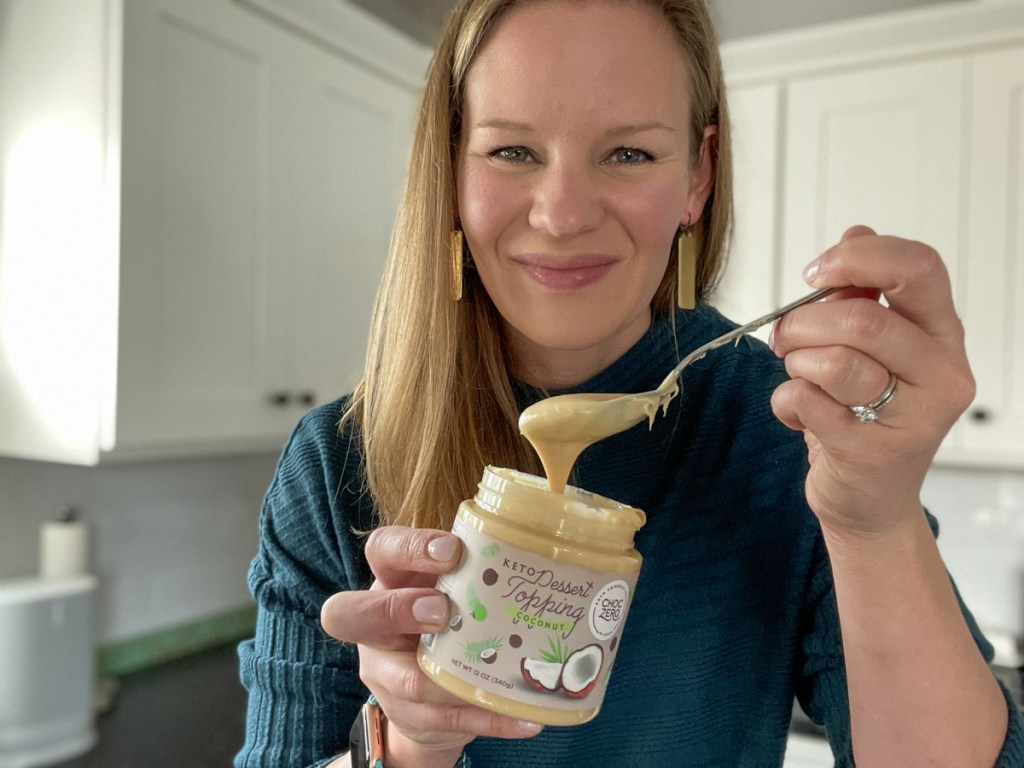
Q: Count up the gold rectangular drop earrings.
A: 2